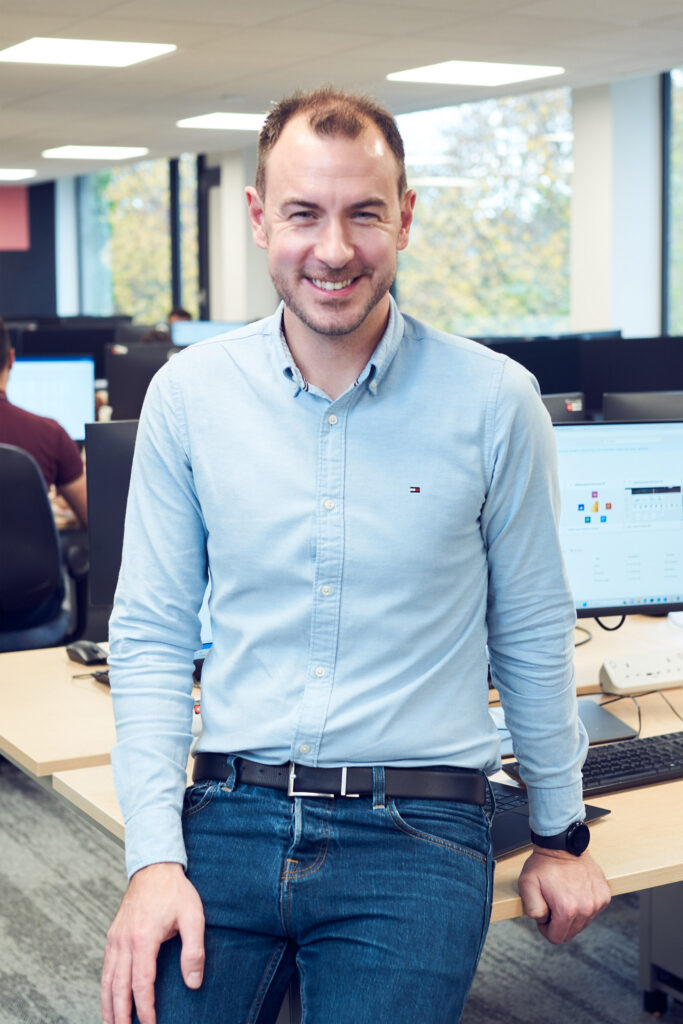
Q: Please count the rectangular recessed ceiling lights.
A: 5